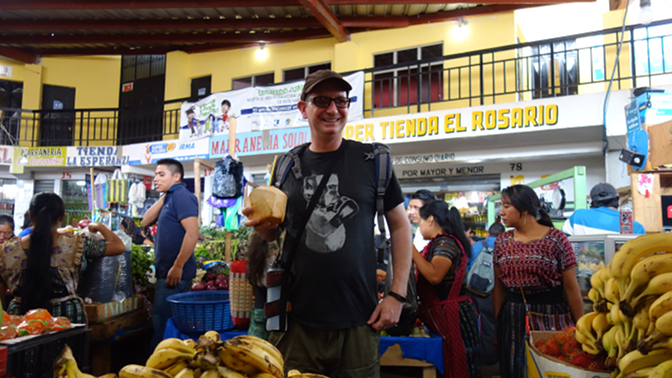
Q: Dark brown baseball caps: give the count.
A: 1